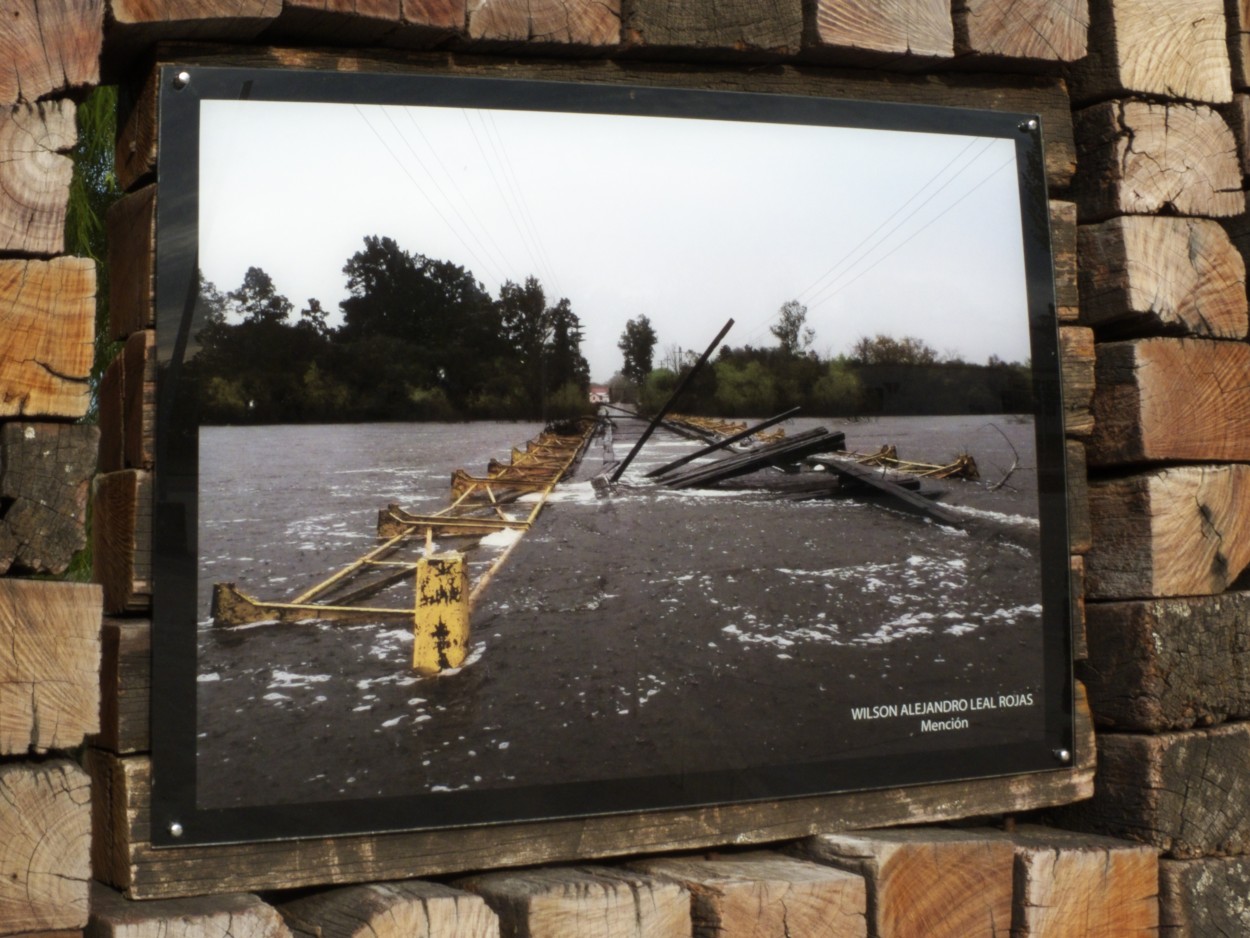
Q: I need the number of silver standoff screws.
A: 4